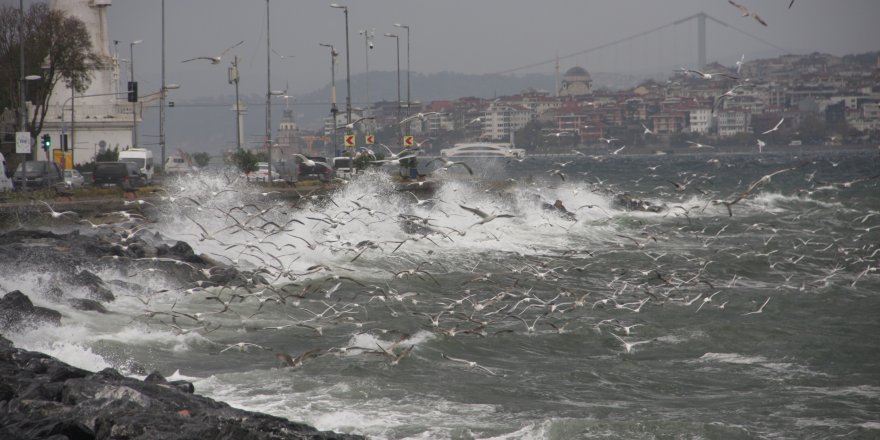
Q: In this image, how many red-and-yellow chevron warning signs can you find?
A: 3